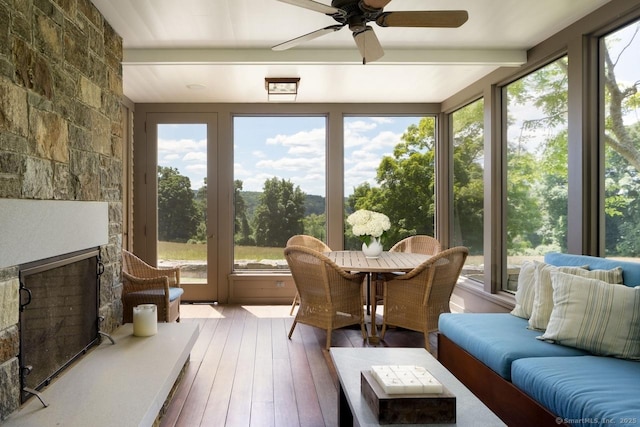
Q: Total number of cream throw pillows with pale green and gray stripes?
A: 3